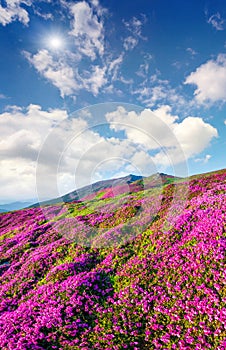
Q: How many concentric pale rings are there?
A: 2